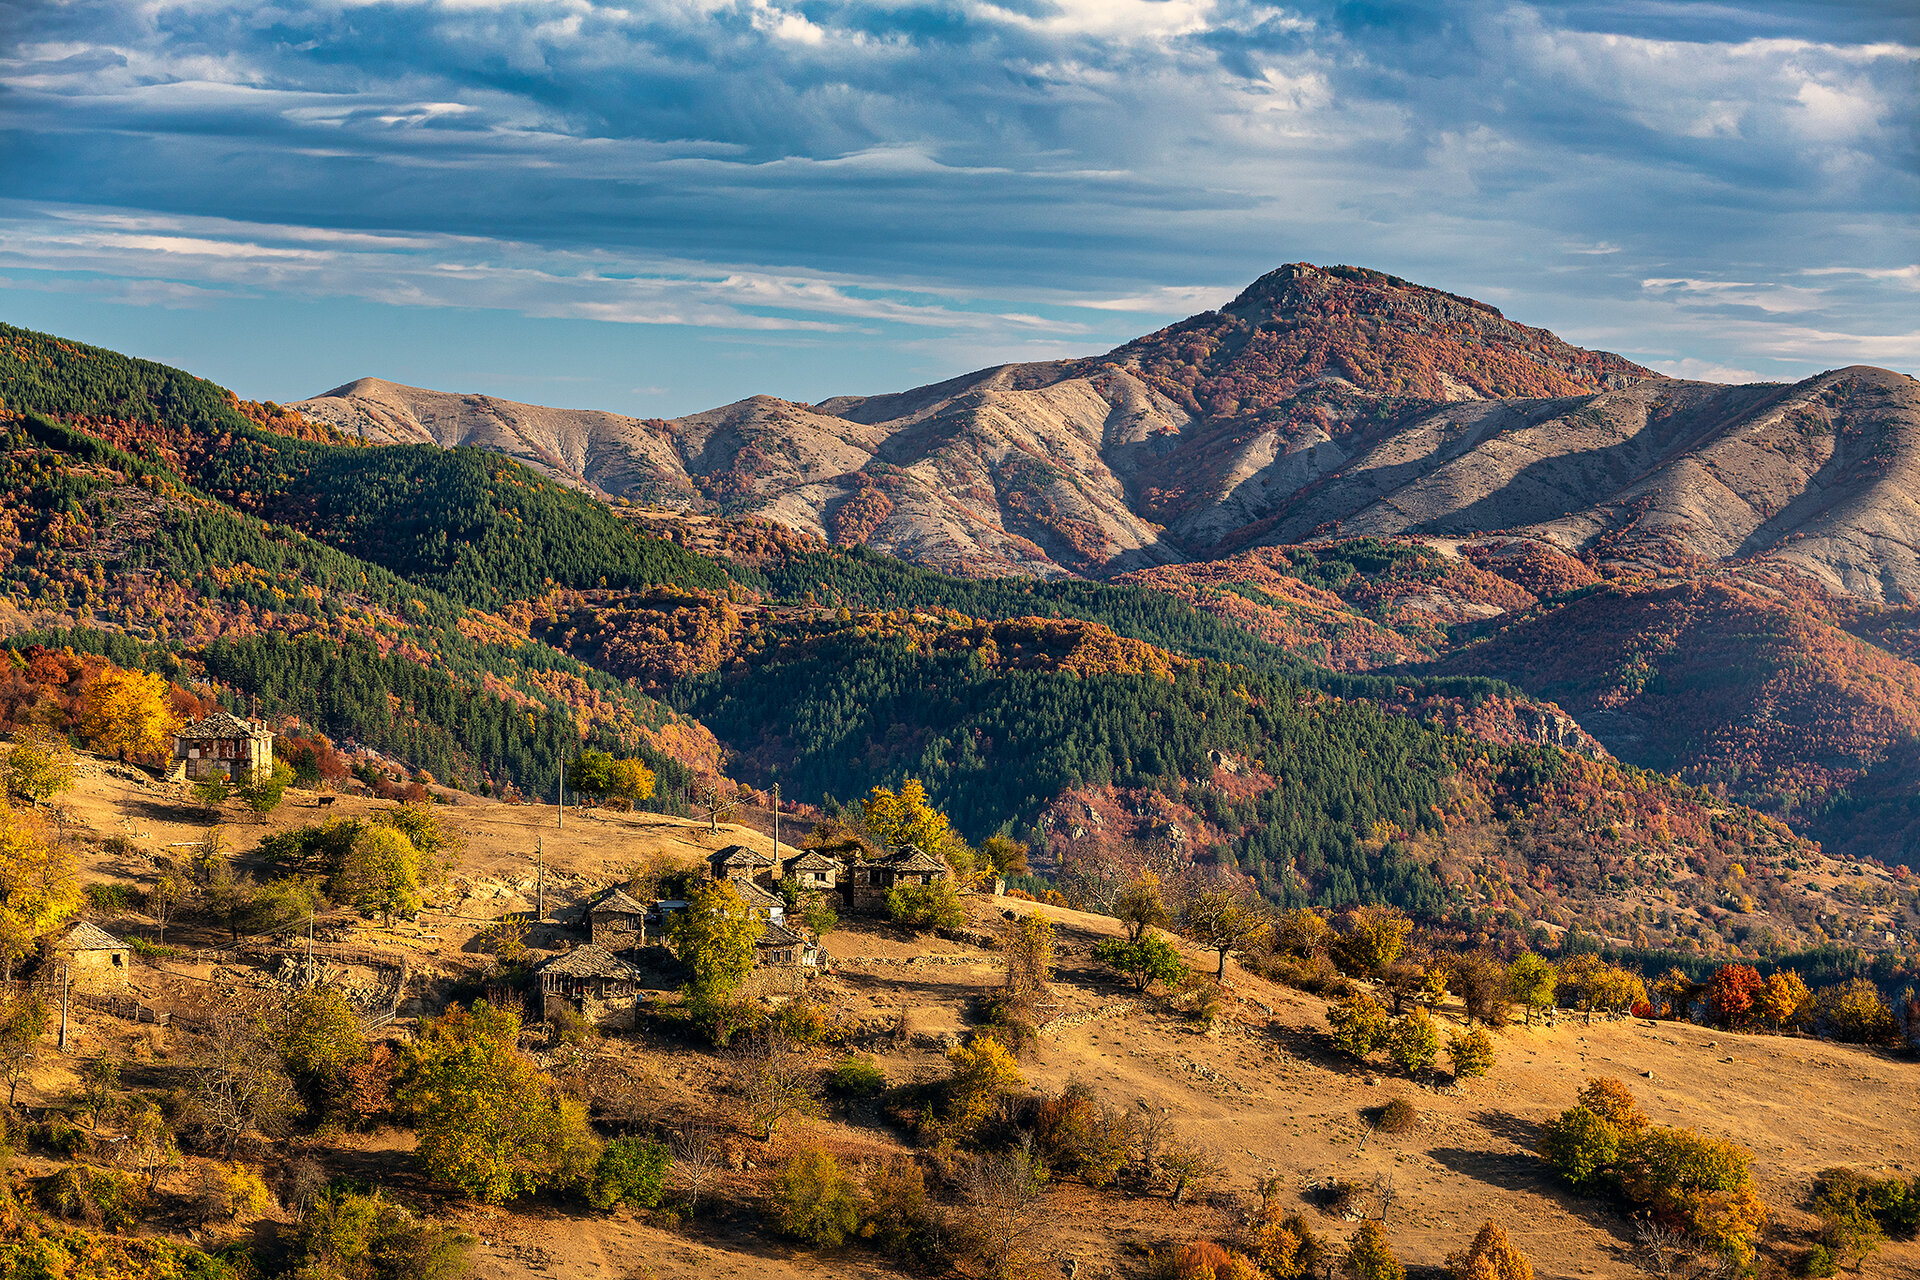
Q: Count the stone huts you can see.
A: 9